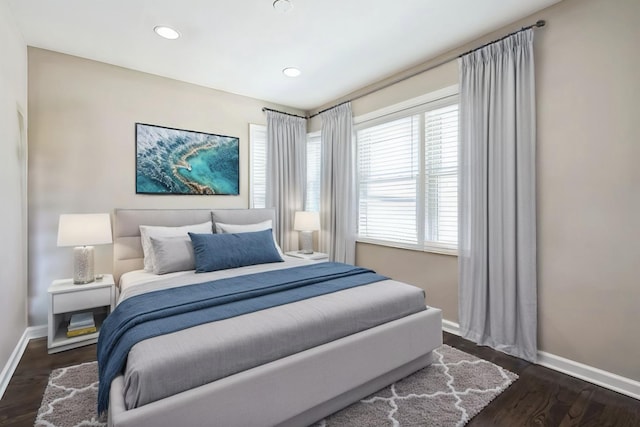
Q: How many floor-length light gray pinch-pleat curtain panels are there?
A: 3